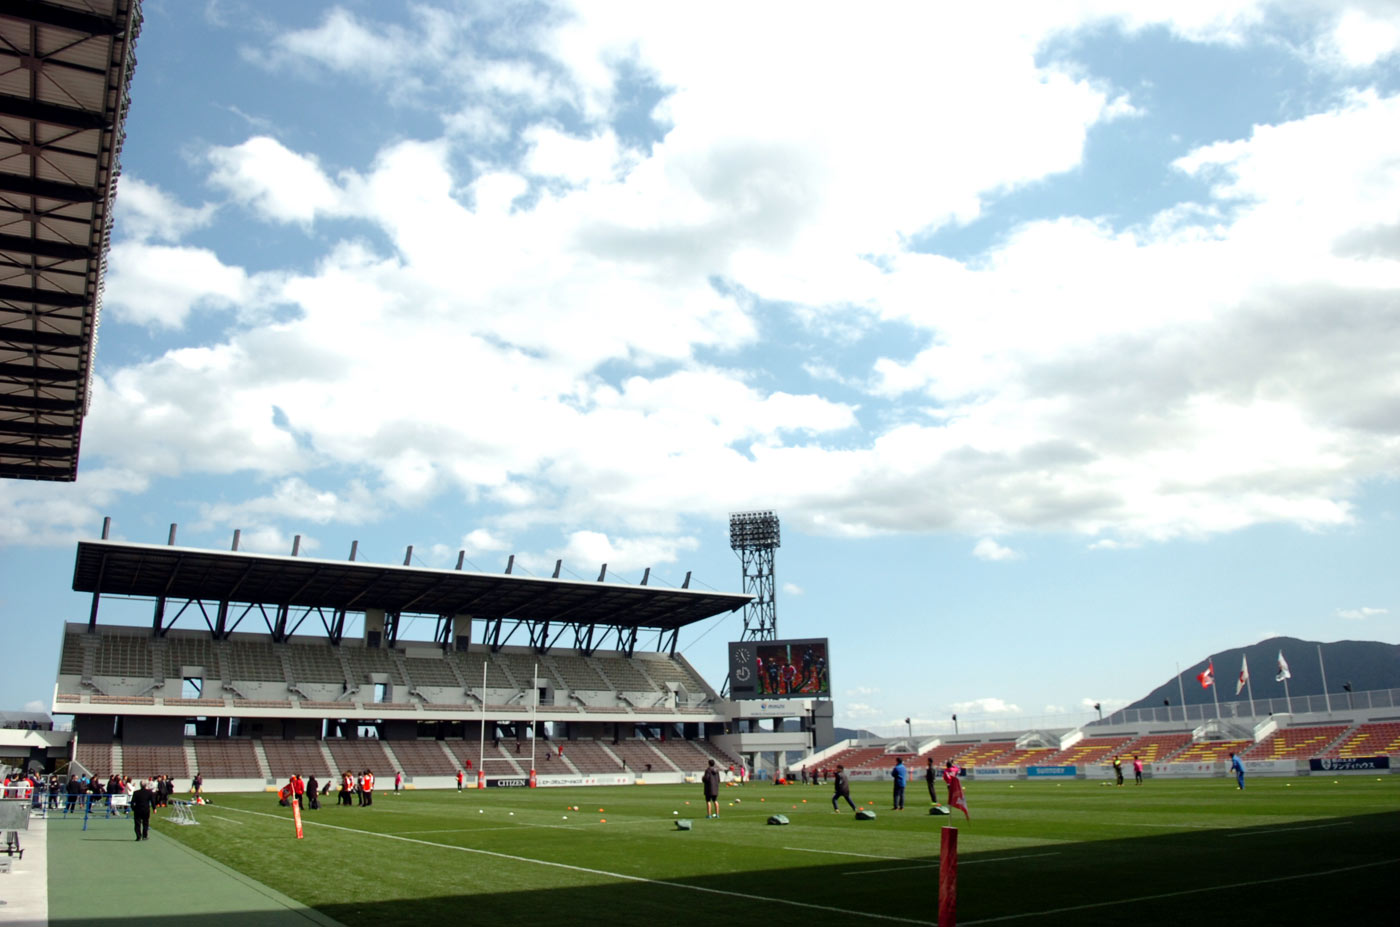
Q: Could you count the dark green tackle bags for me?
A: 4